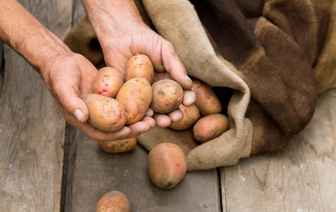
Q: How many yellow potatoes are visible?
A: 11